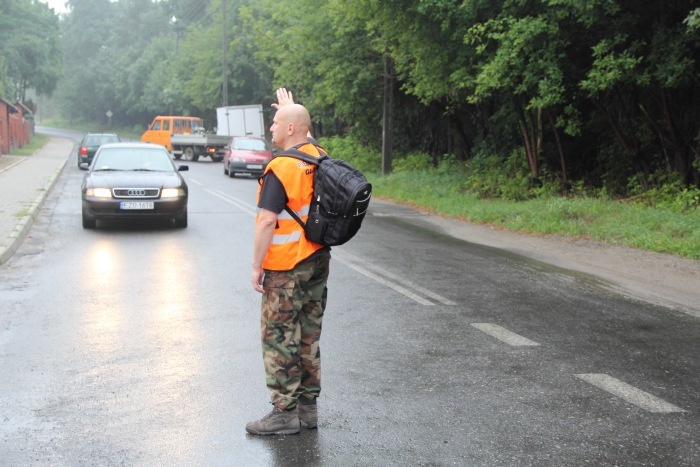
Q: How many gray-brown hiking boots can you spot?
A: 2